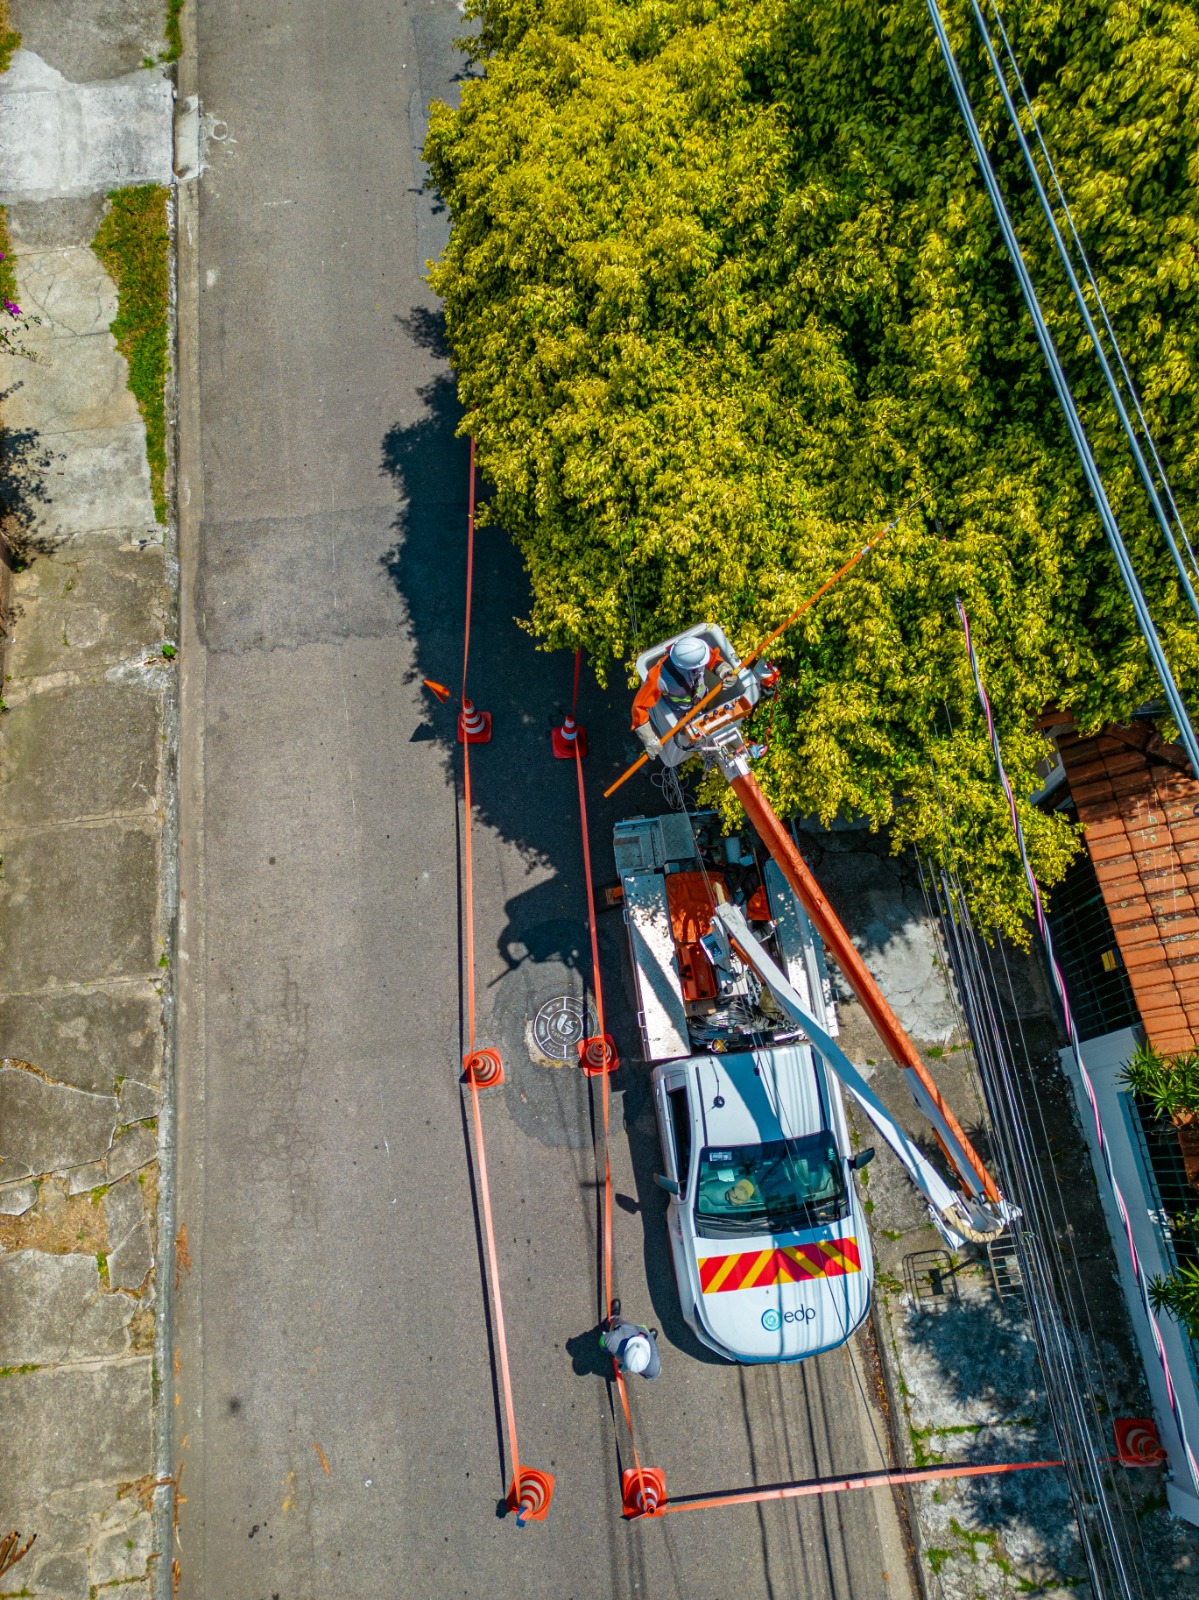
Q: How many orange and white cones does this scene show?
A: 7